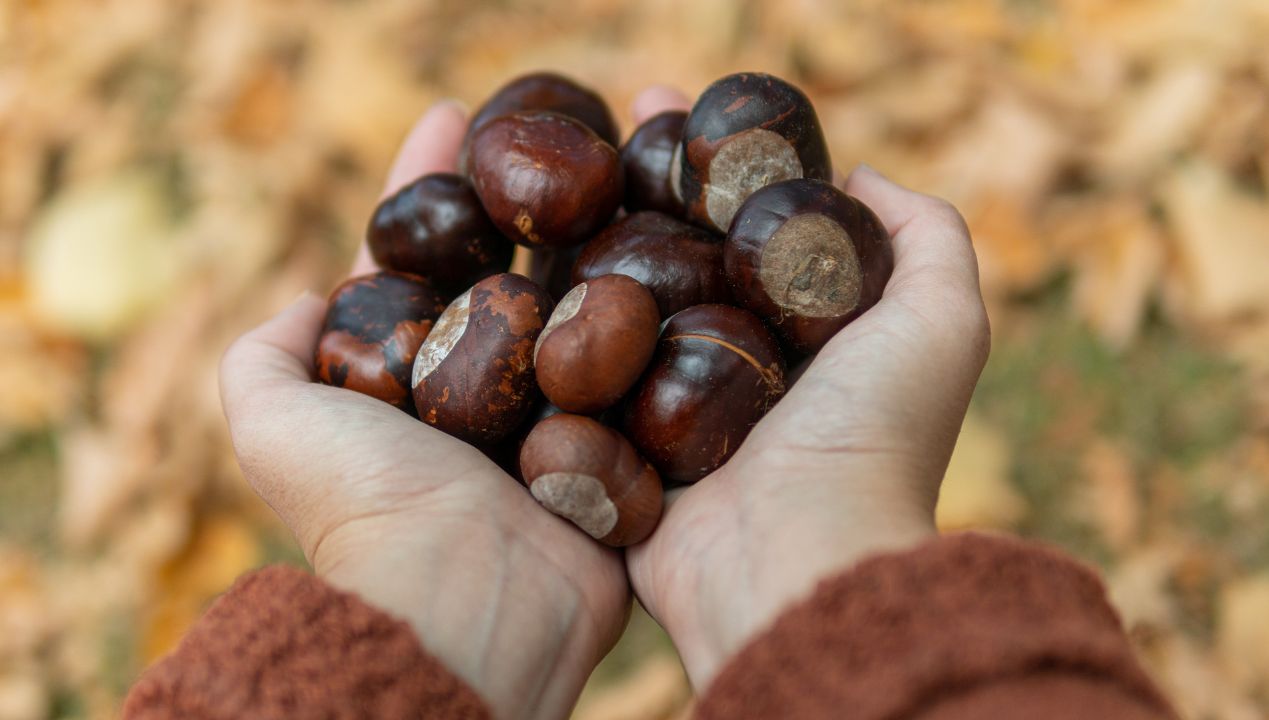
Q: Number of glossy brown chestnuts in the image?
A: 12